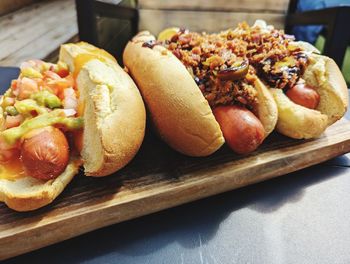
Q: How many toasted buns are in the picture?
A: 3